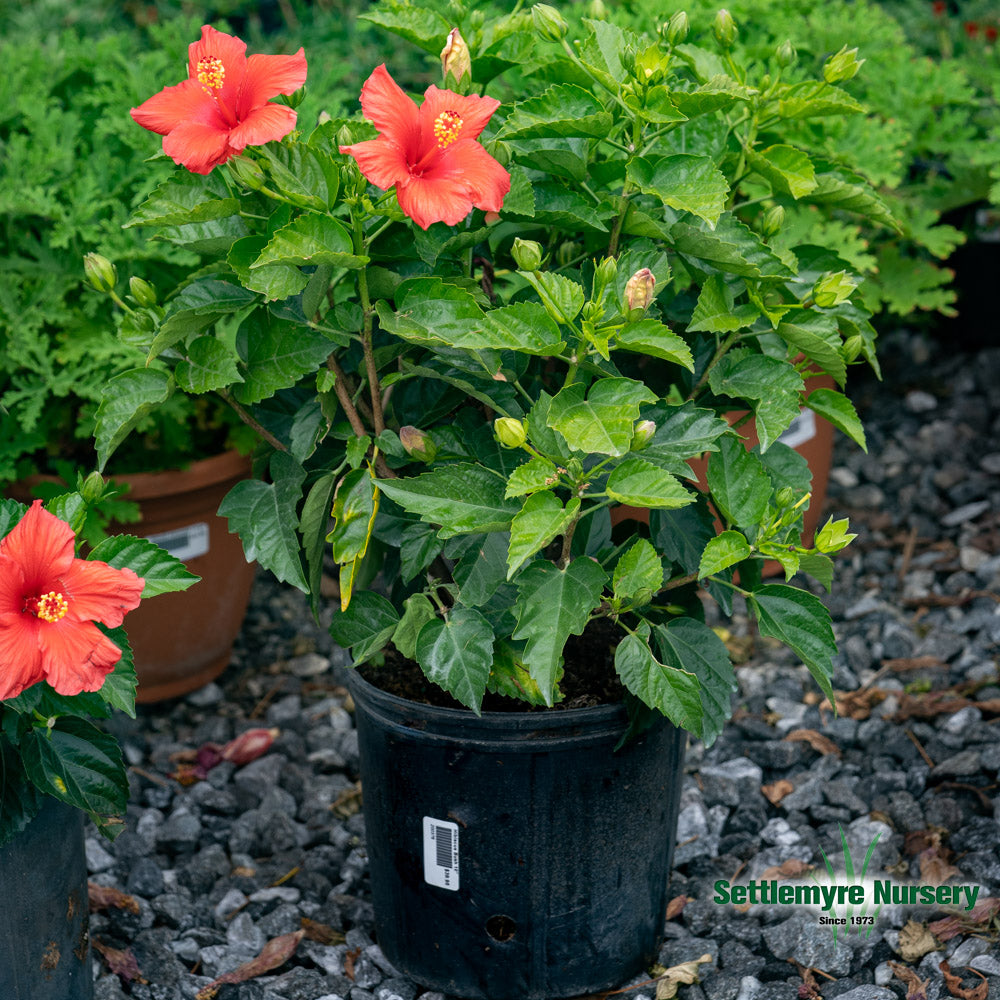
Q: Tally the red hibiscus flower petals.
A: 15